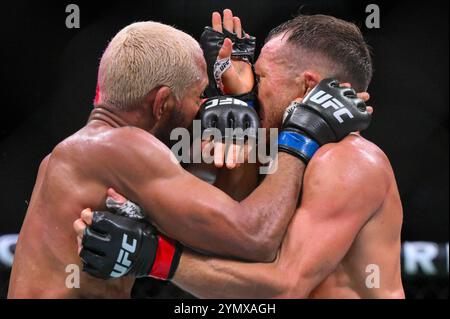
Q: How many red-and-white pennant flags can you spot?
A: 0